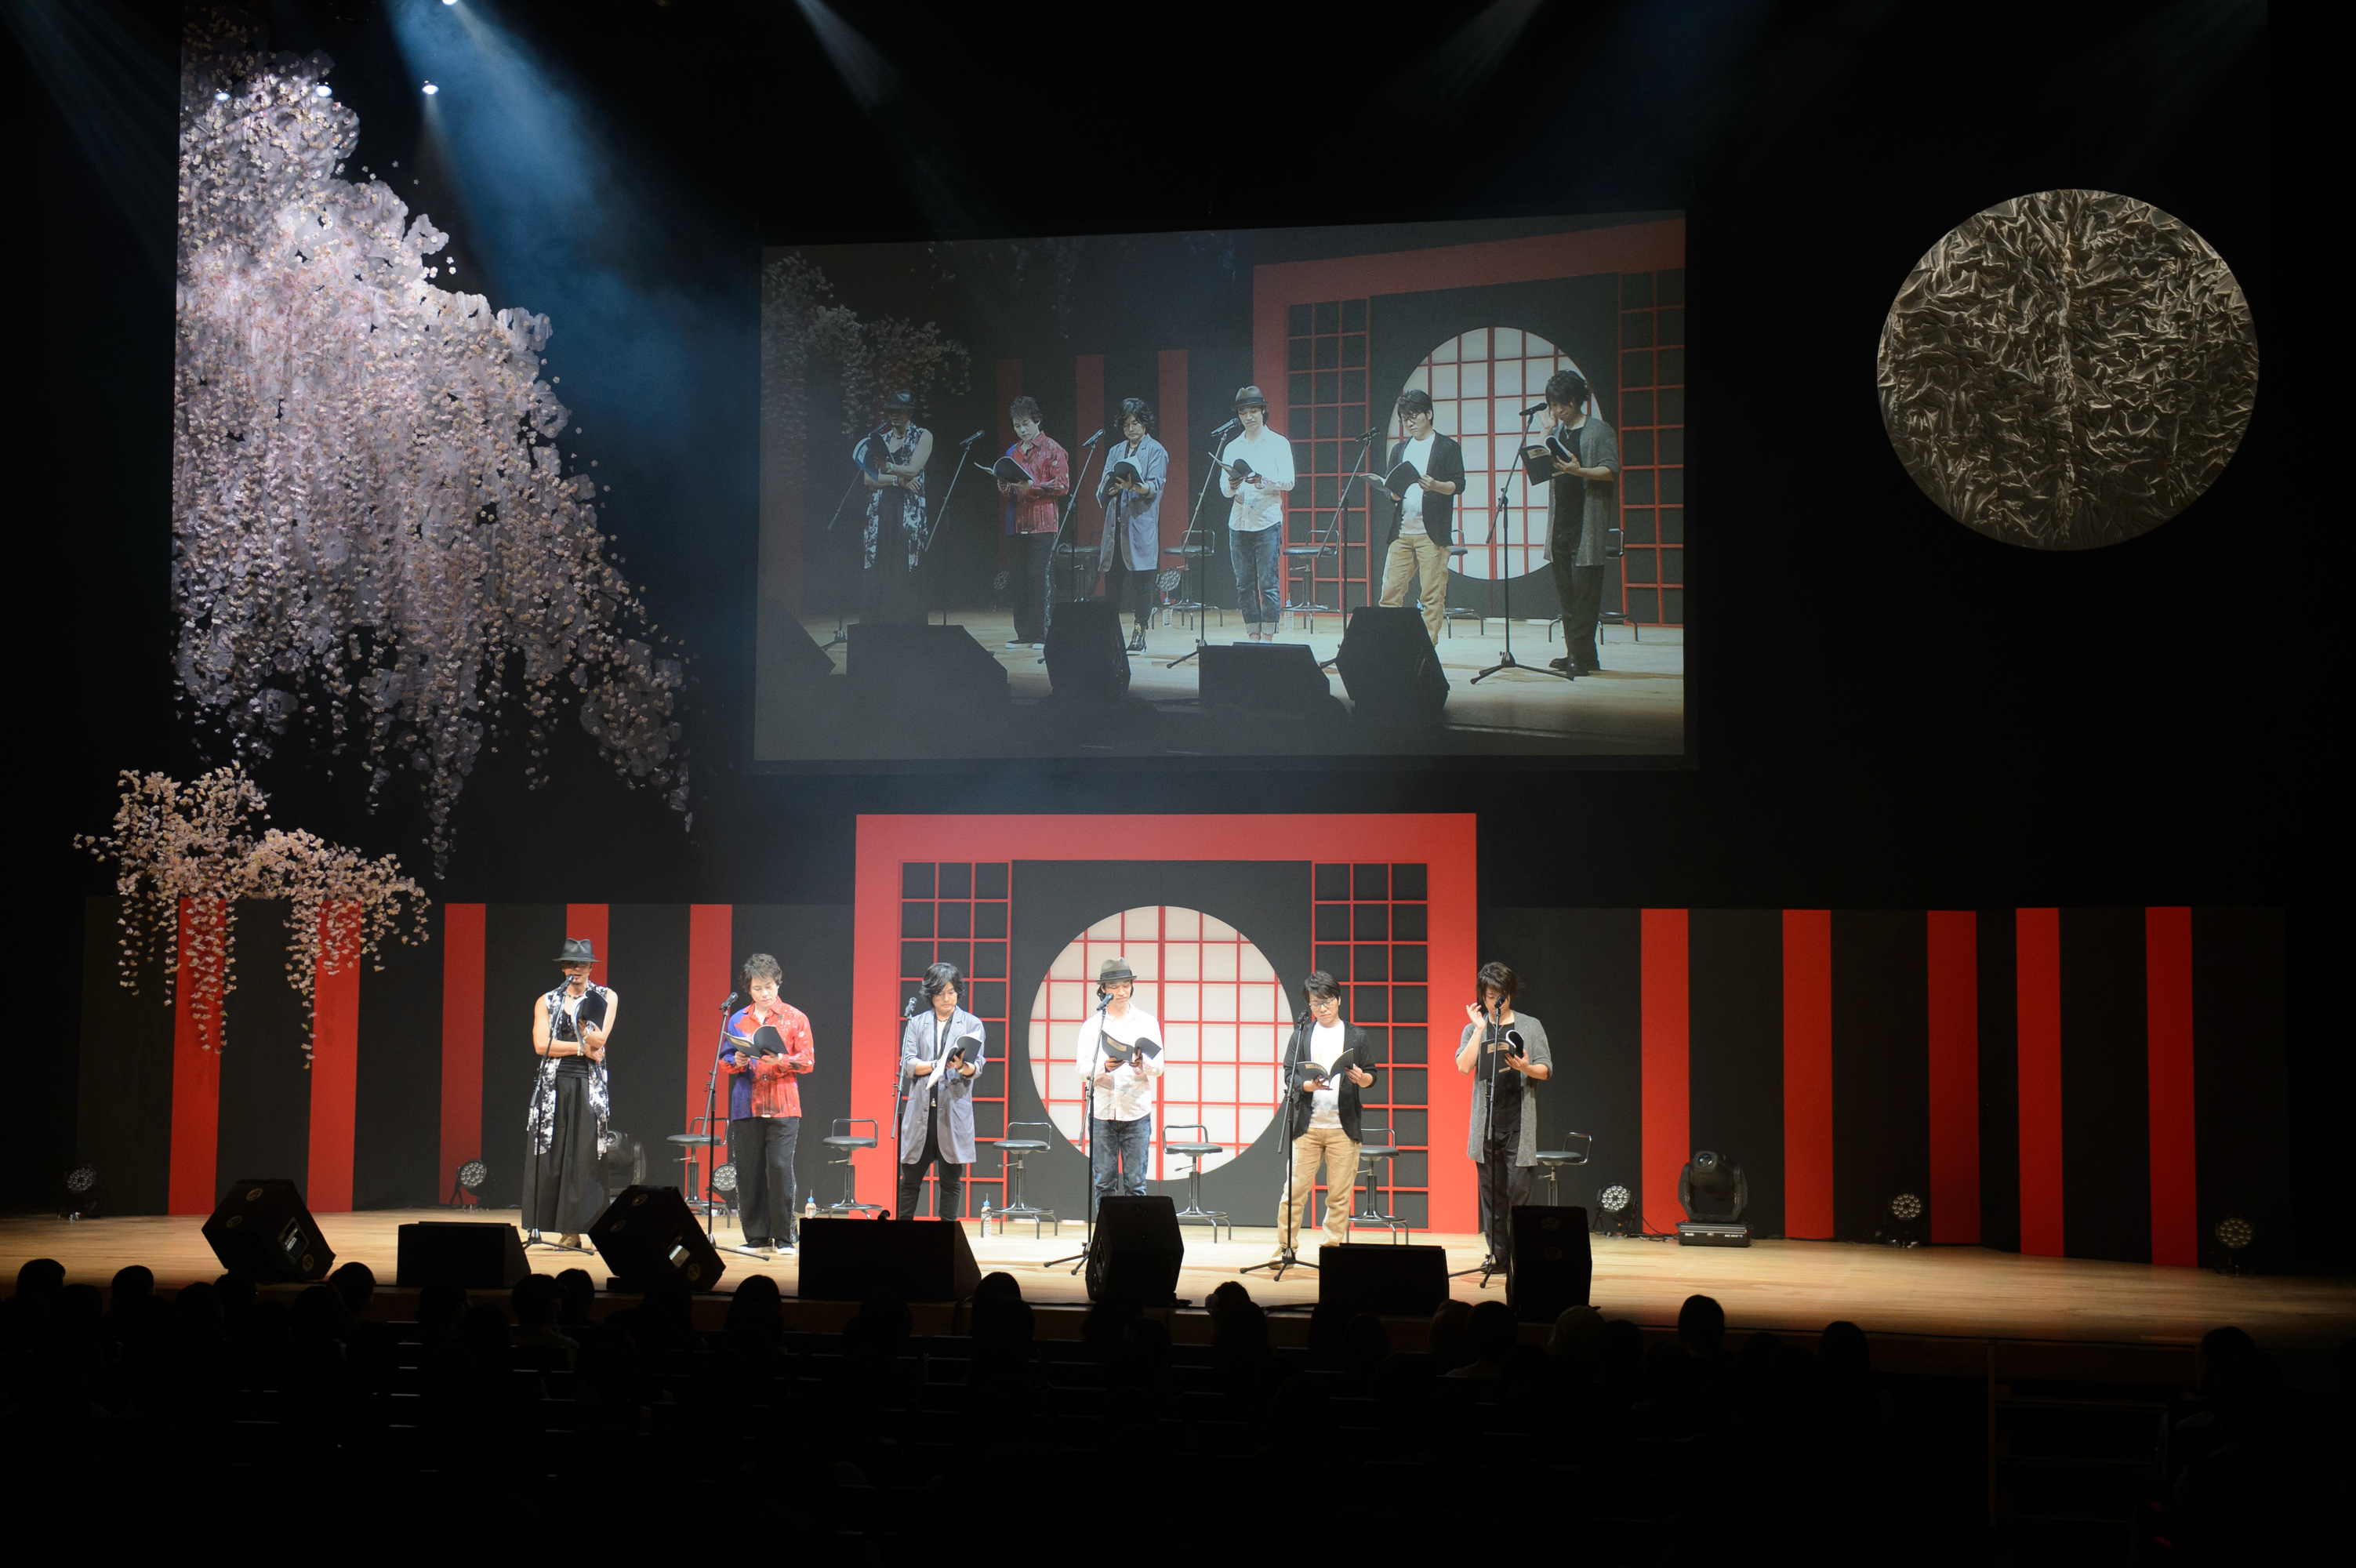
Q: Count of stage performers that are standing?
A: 6